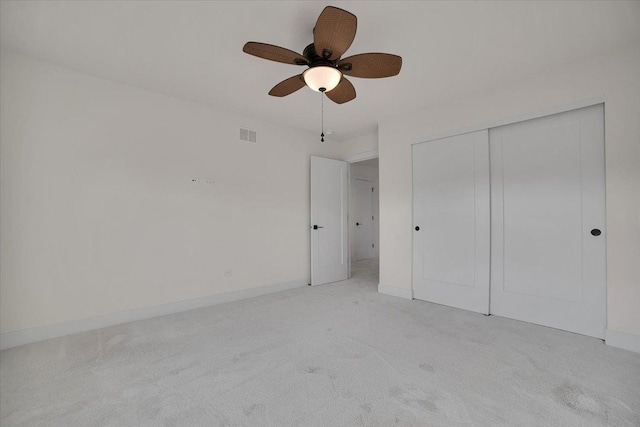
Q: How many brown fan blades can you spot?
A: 5